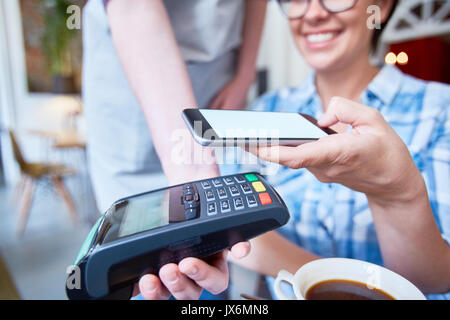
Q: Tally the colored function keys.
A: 3